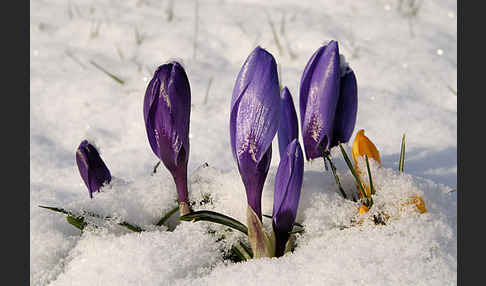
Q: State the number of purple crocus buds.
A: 7